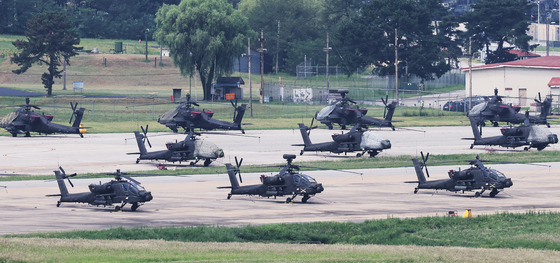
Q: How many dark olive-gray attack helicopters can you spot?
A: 10